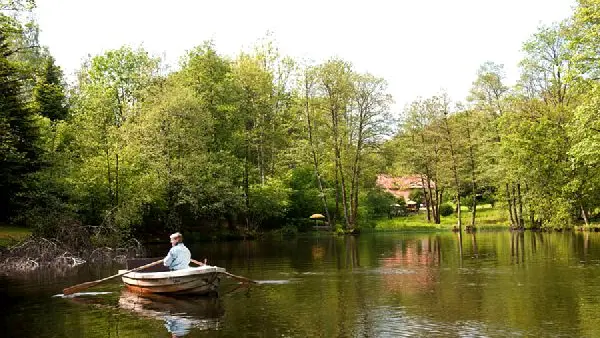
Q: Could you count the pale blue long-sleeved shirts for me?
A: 1